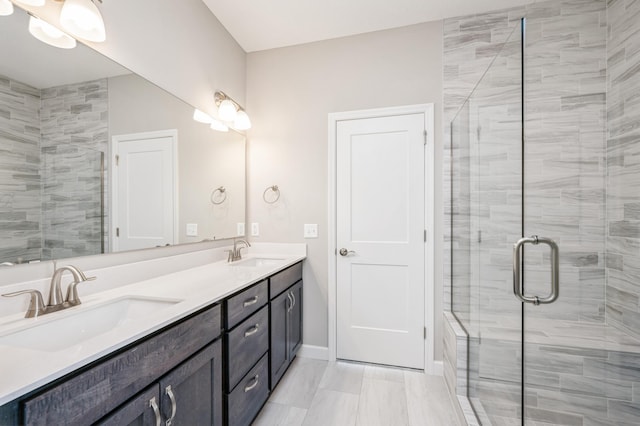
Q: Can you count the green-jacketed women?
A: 0